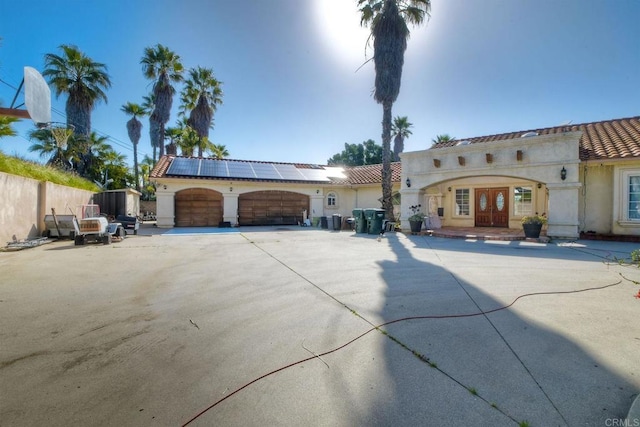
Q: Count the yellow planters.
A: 0